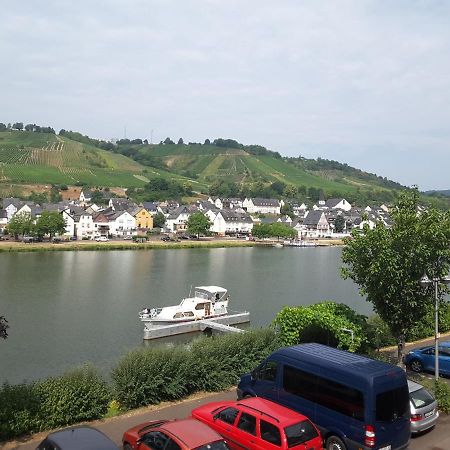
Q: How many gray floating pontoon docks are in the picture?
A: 1